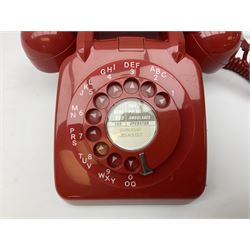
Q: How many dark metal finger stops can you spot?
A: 1